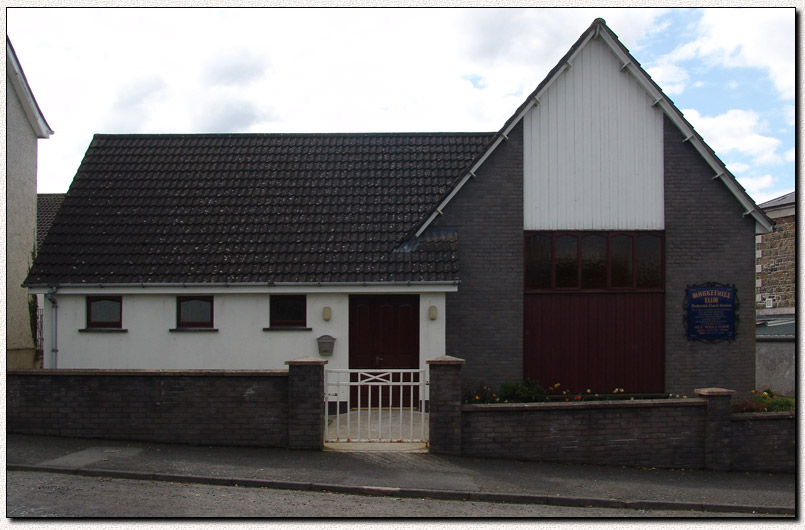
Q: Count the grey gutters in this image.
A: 1